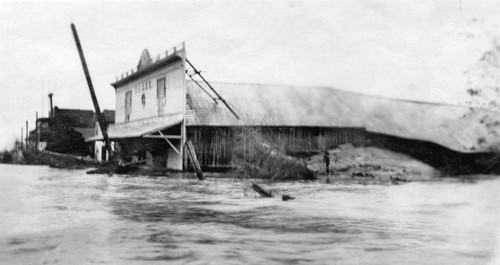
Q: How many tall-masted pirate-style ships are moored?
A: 0